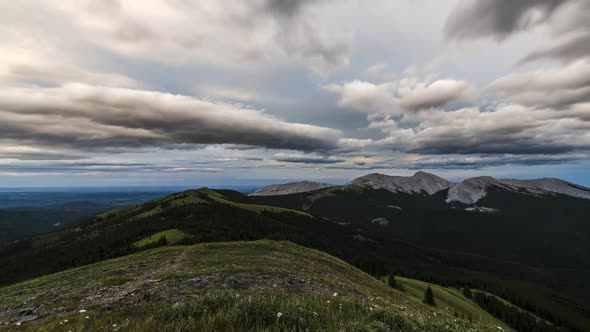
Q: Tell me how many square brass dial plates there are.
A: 0